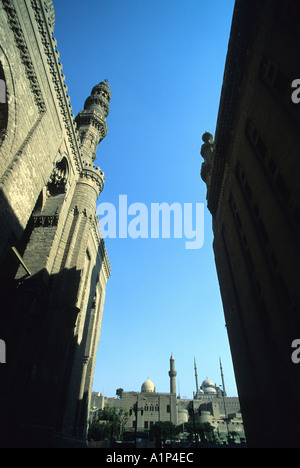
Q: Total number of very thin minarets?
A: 2